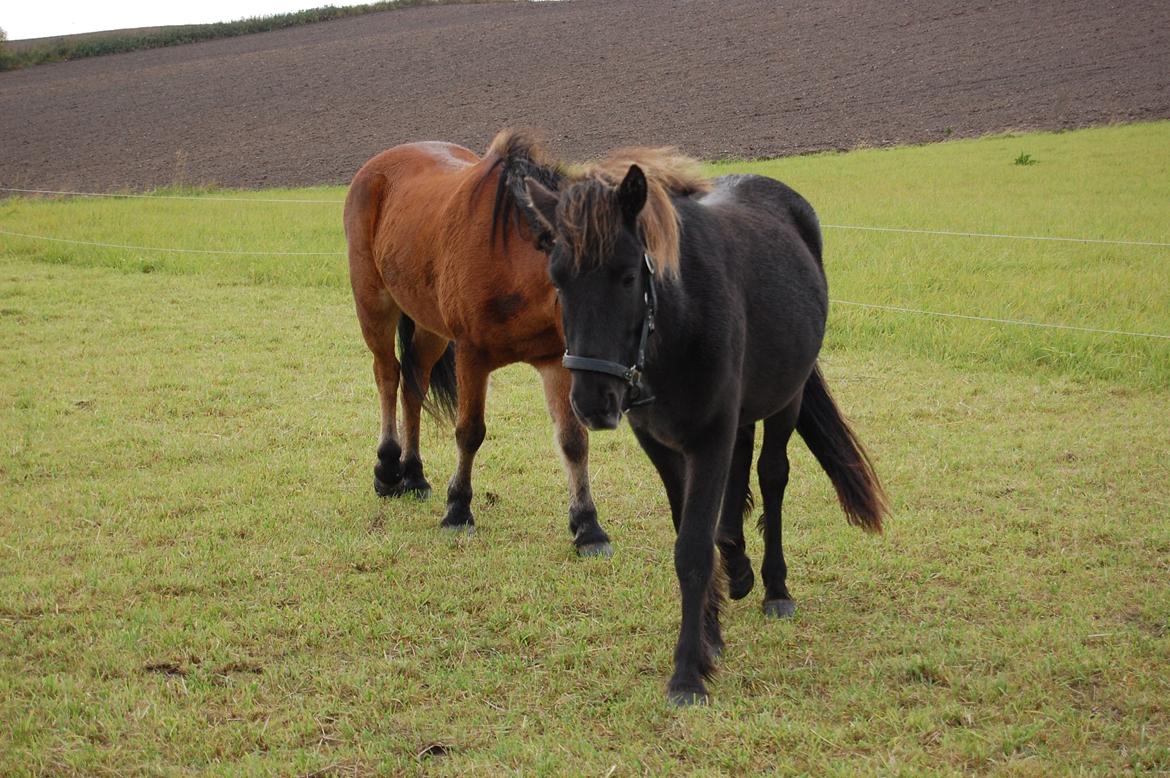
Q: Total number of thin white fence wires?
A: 2